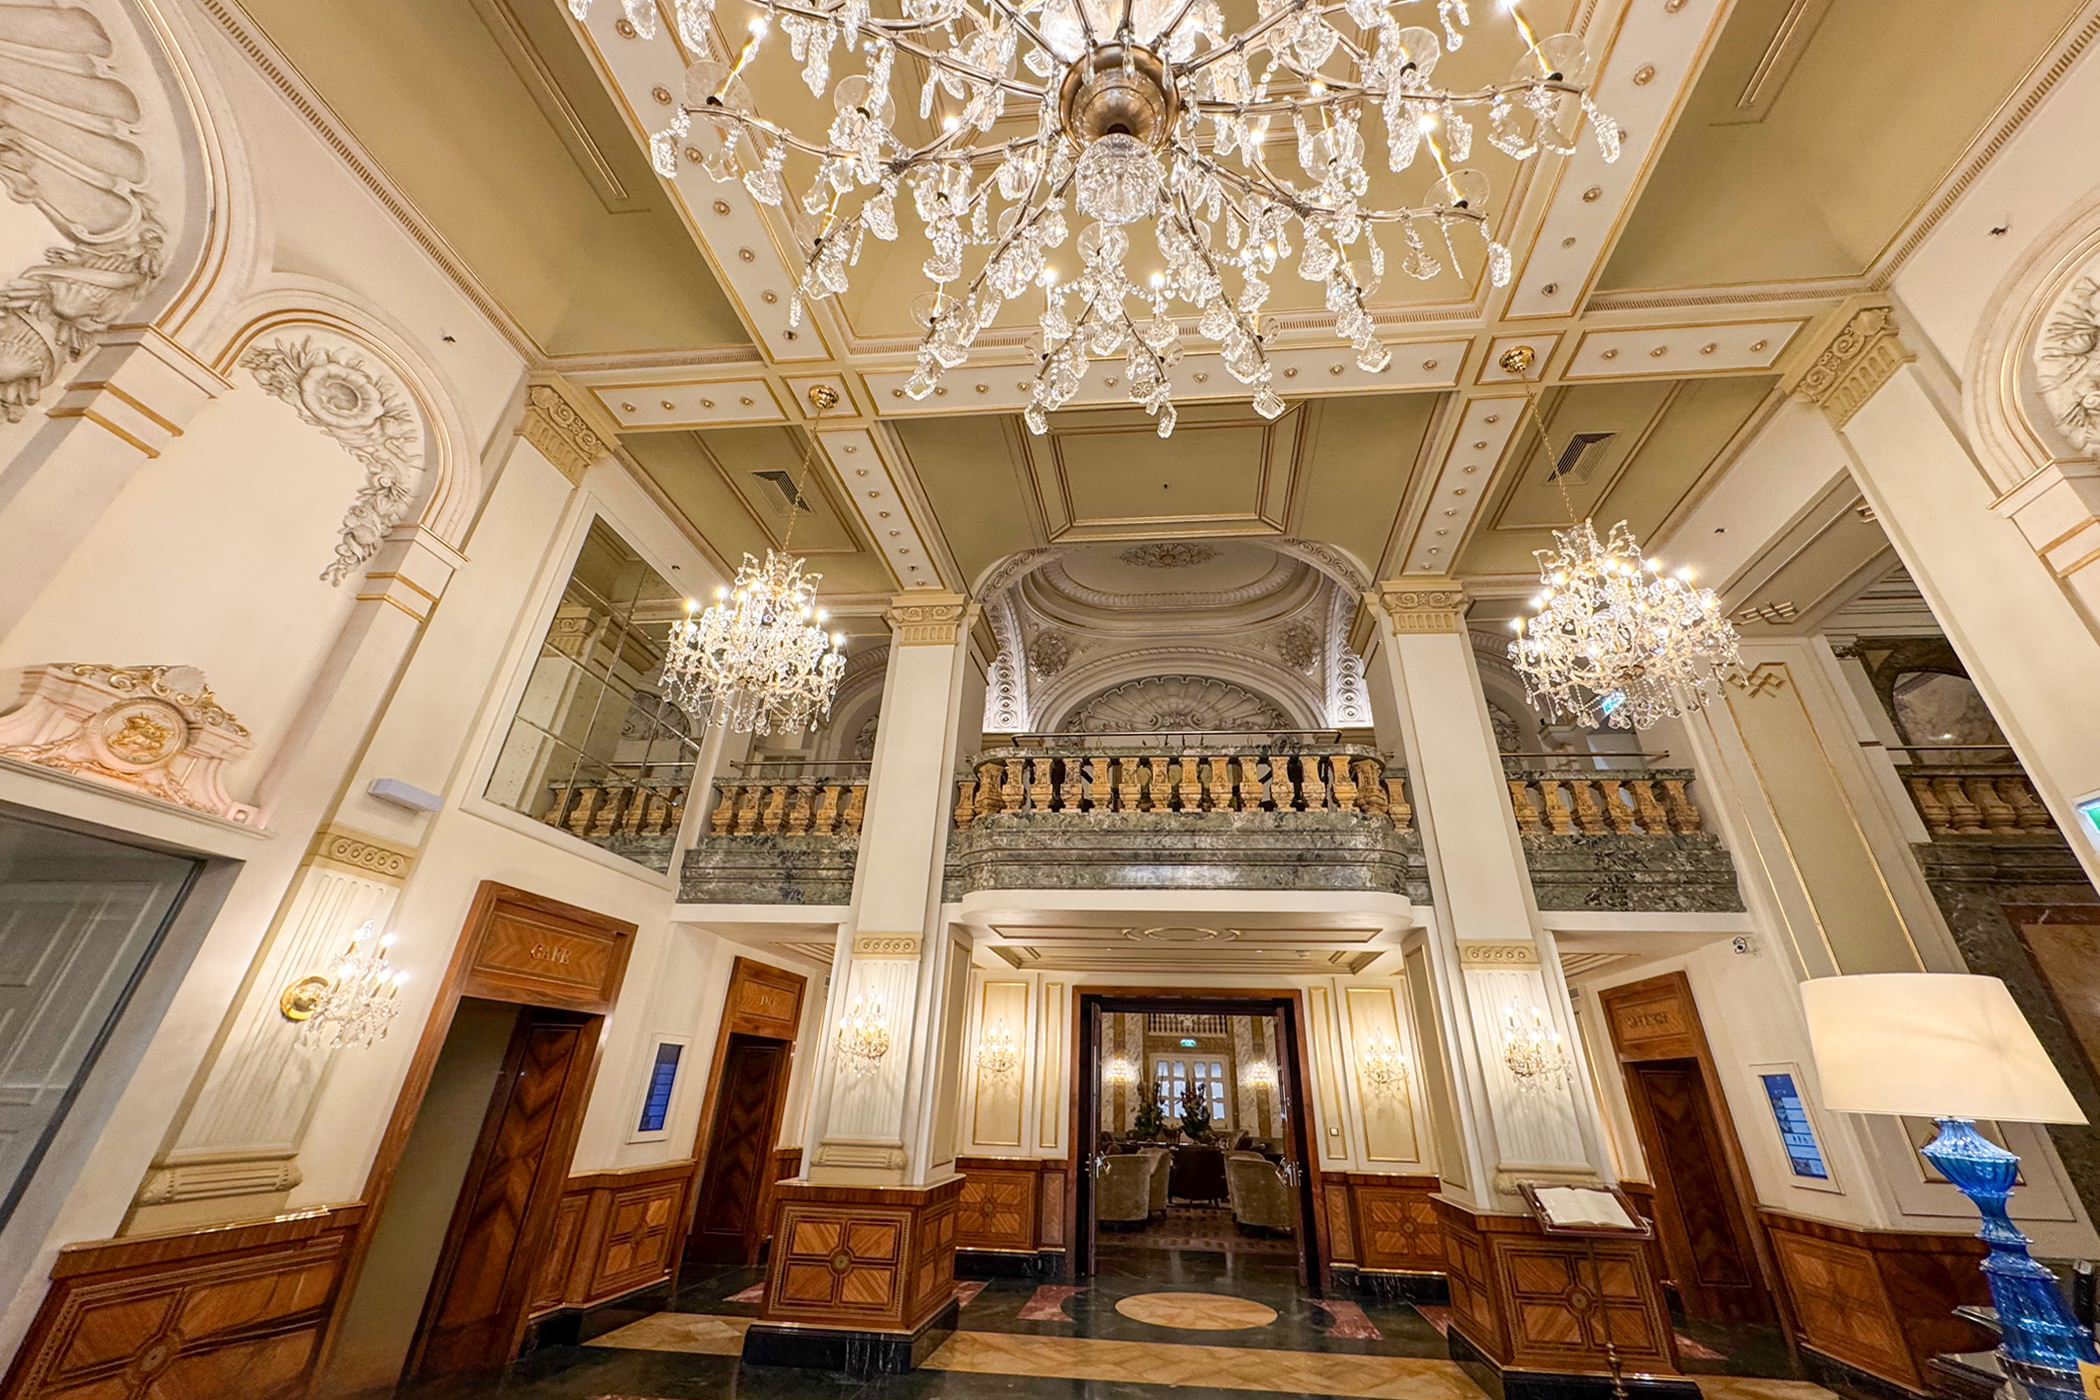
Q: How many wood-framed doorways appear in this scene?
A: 4